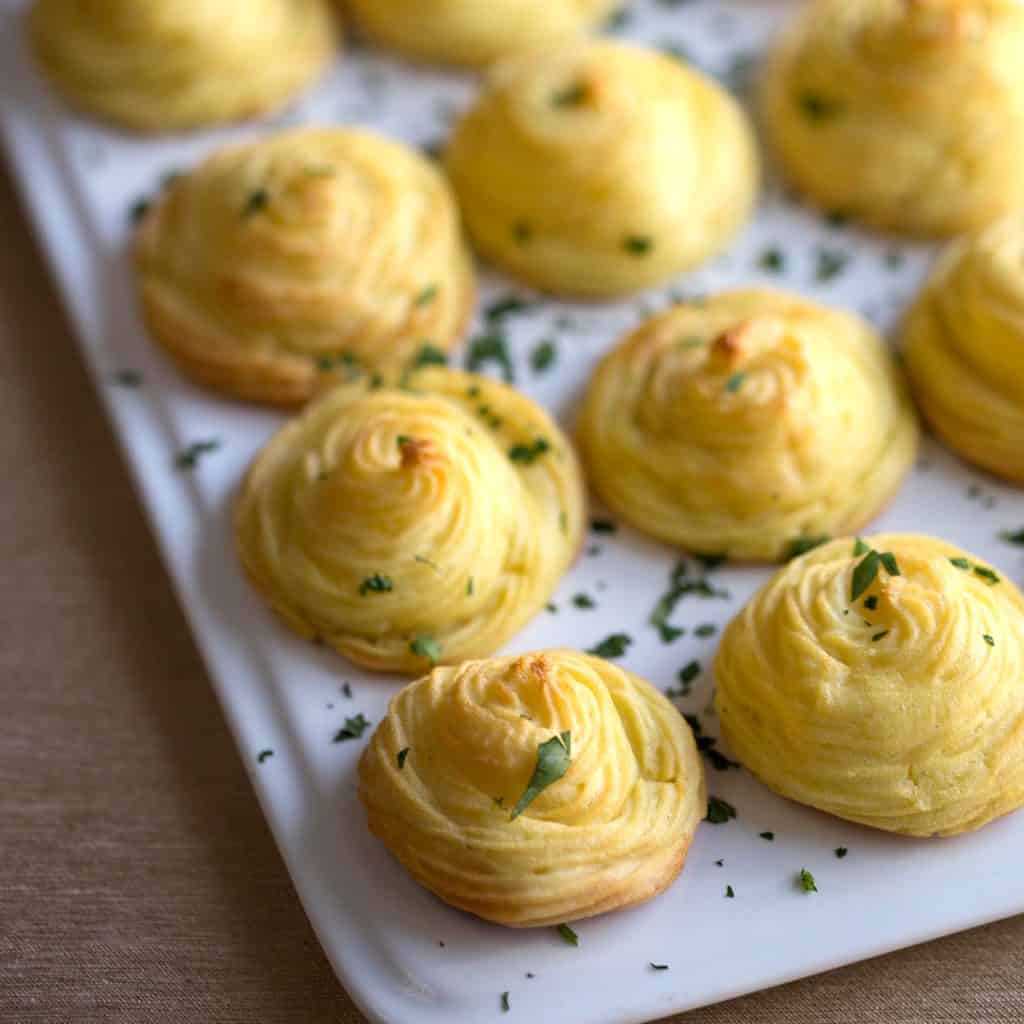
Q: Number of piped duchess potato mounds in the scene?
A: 10